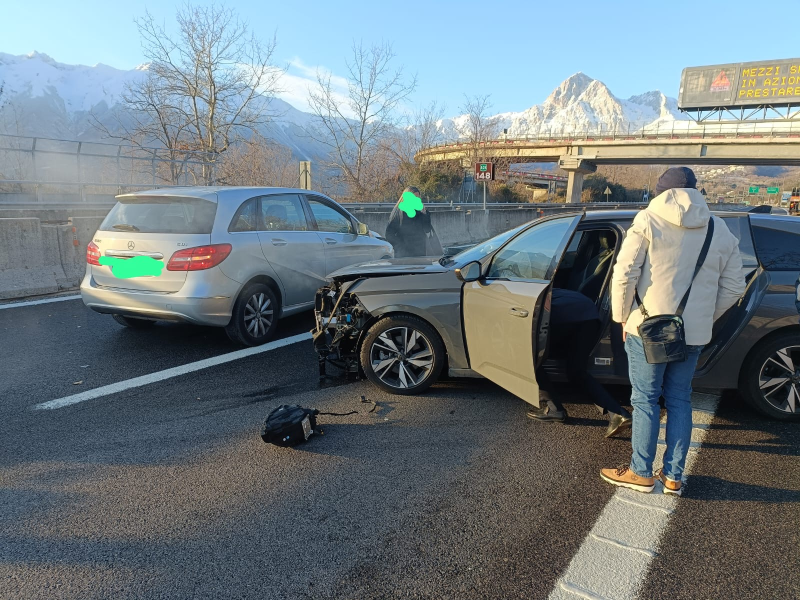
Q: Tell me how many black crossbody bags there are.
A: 1